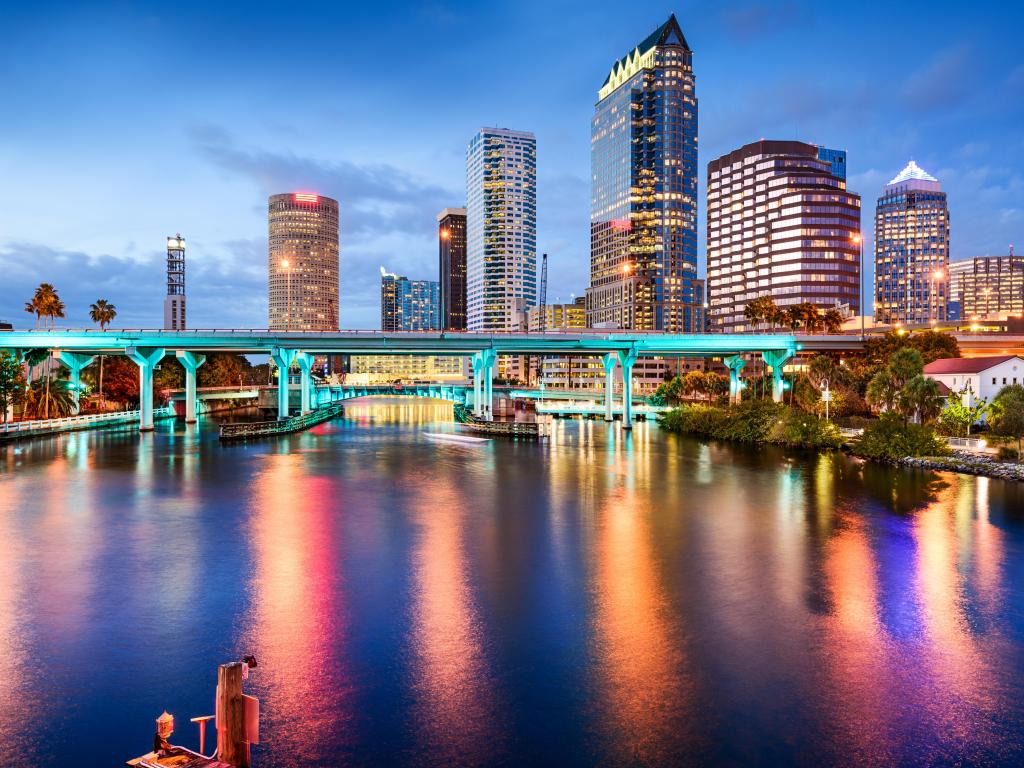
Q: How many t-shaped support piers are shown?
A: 11